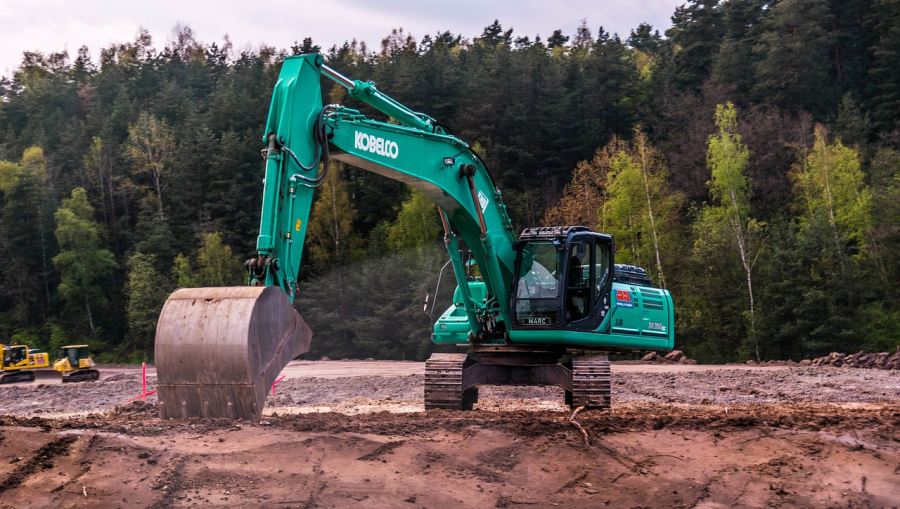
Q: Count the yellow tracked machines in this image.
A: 2